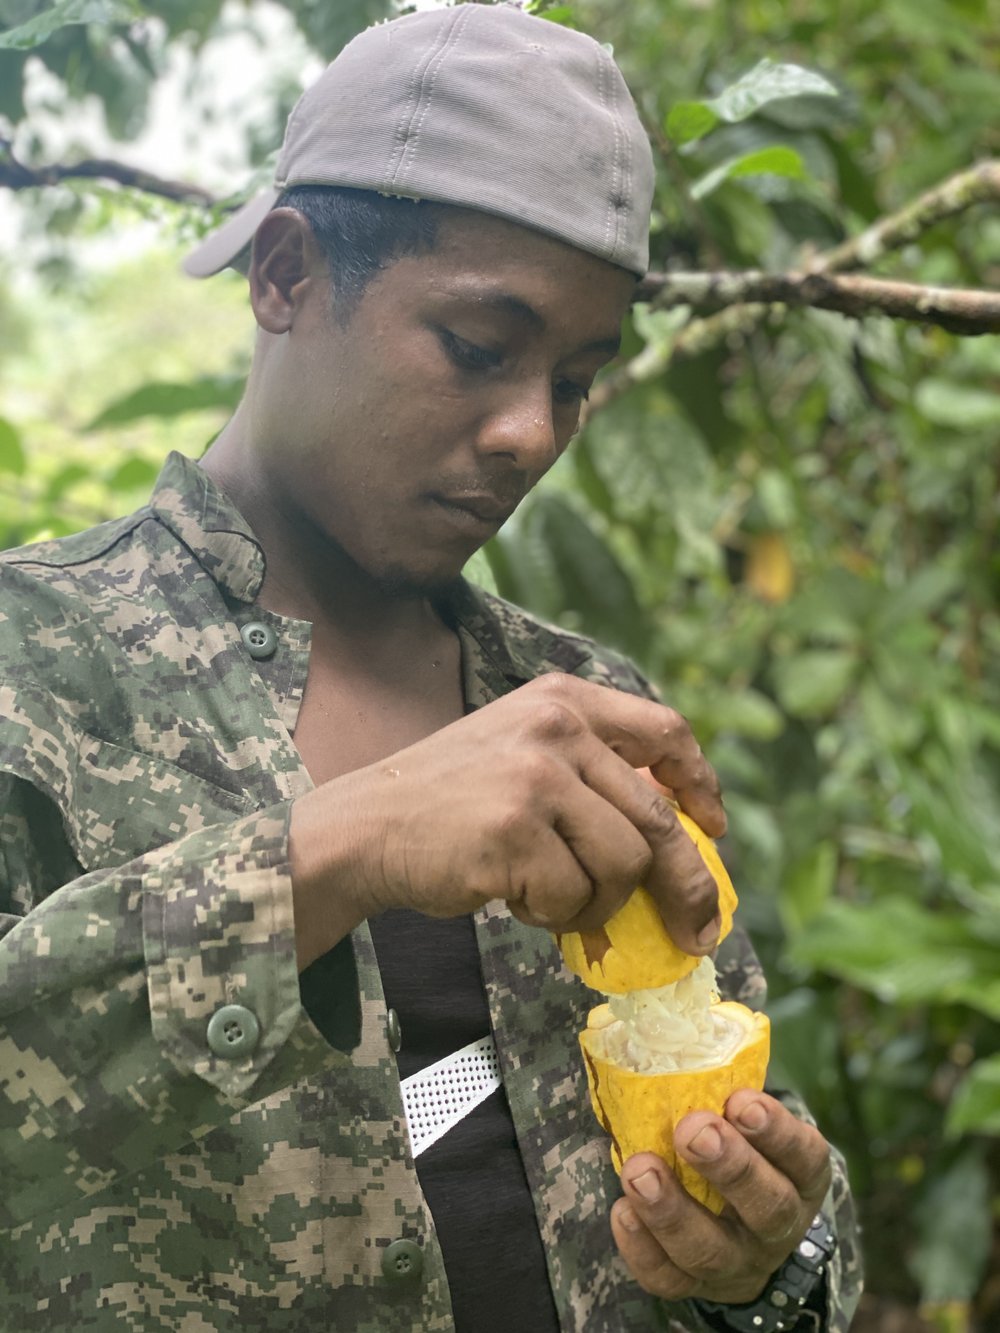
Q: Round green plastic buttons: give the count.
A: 4